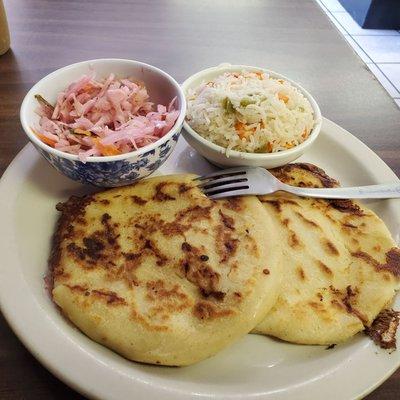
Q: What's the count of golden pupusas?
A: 2